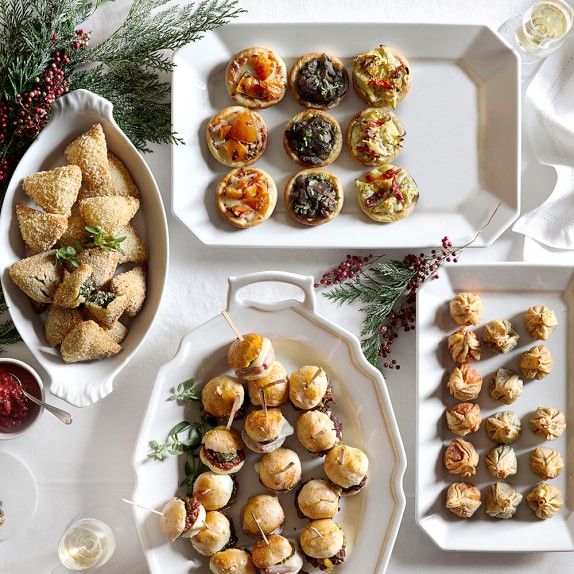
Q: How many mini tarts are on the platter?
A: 9